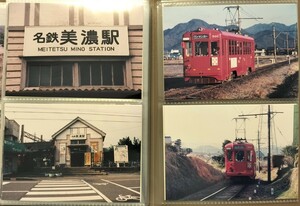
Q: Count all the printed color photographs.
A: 4